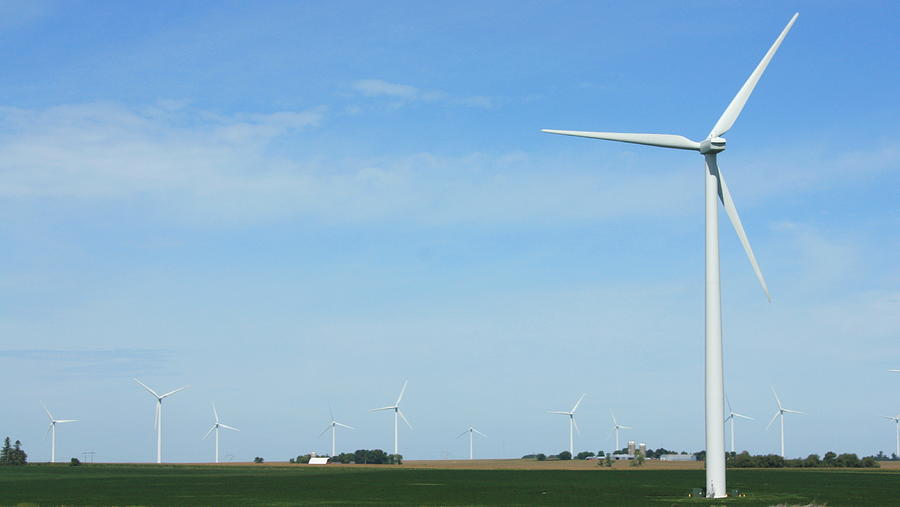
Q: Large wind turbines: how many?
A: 1